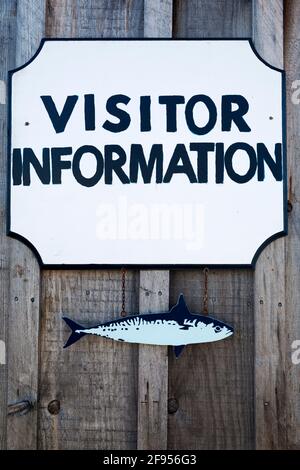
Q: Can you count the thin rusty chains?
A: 2